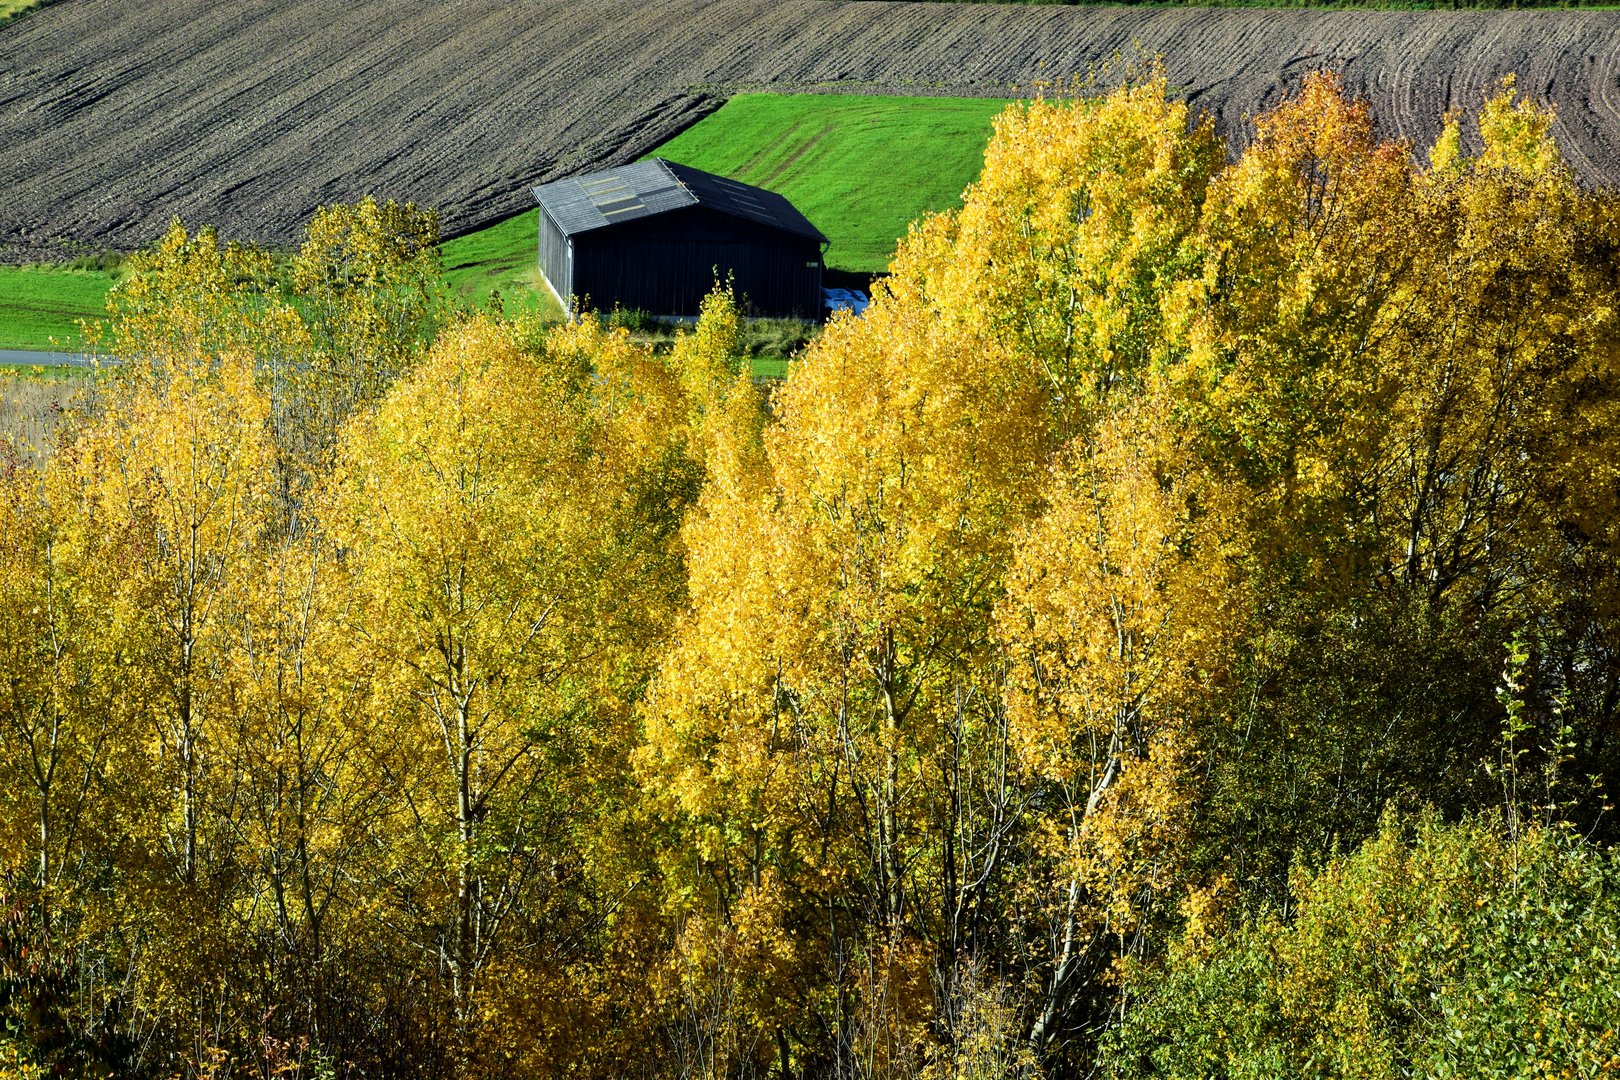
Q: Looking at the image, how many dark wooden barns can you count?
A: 1